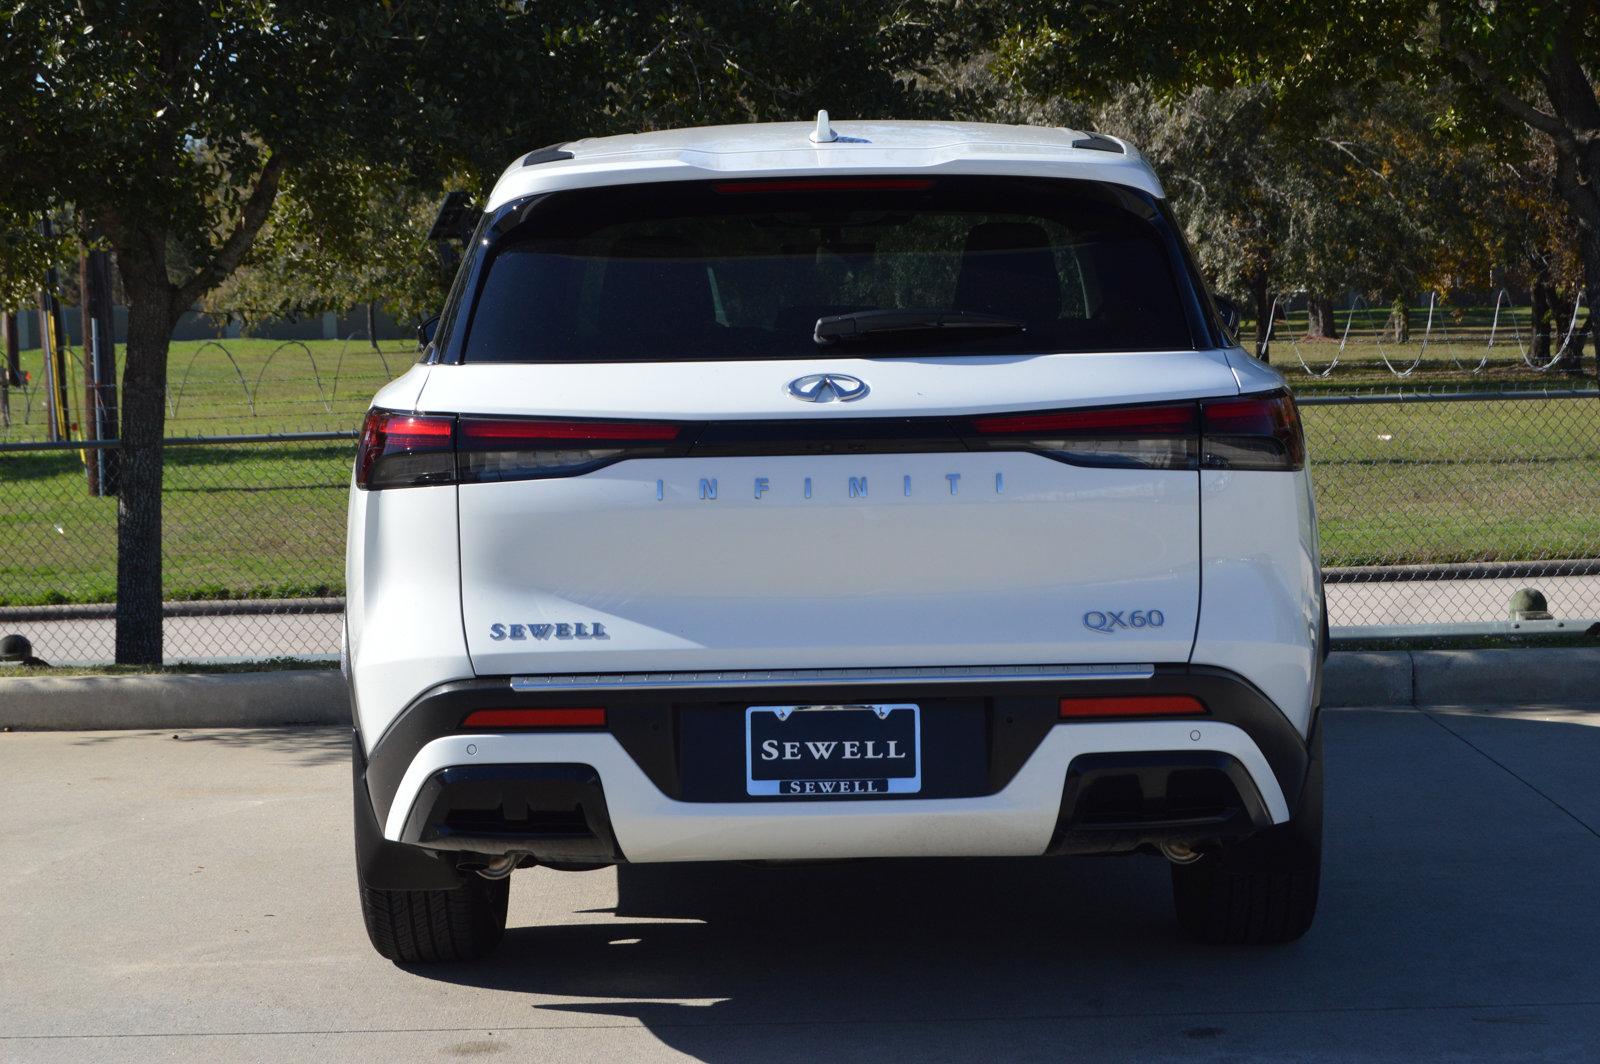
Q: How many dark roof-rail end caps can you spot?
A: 2